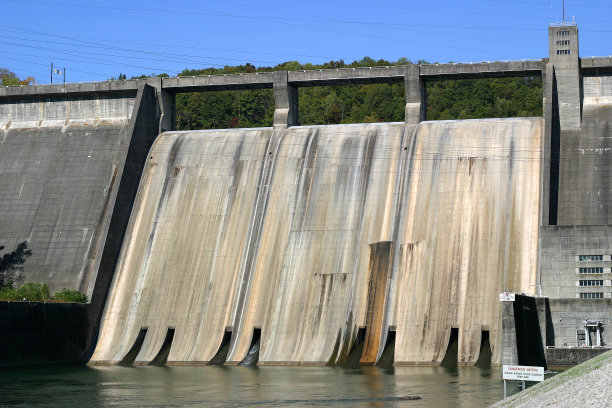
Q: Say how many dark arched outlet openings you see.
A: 8